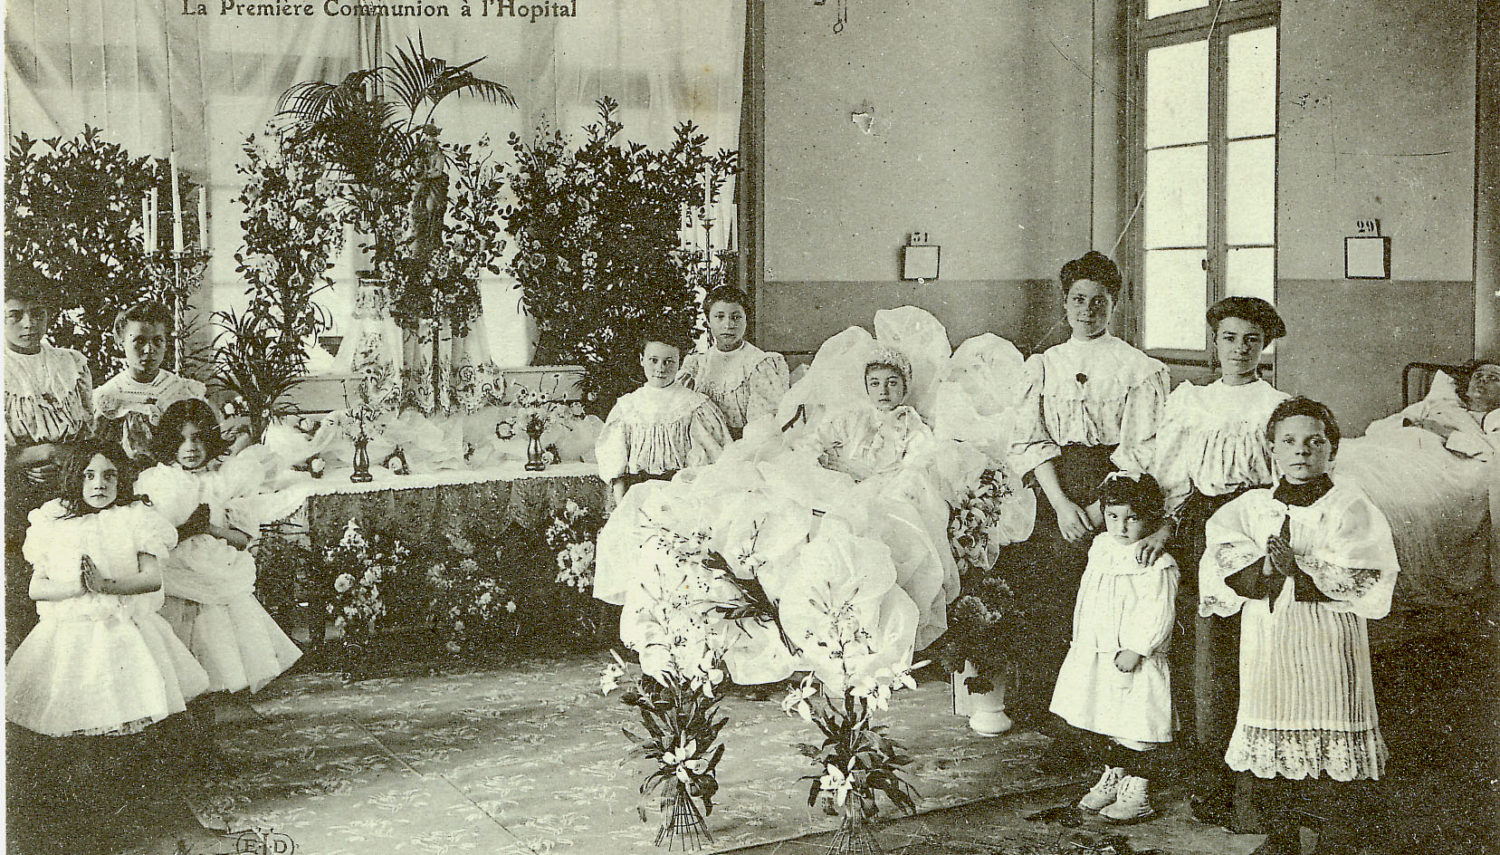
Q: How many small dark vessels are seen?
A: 2